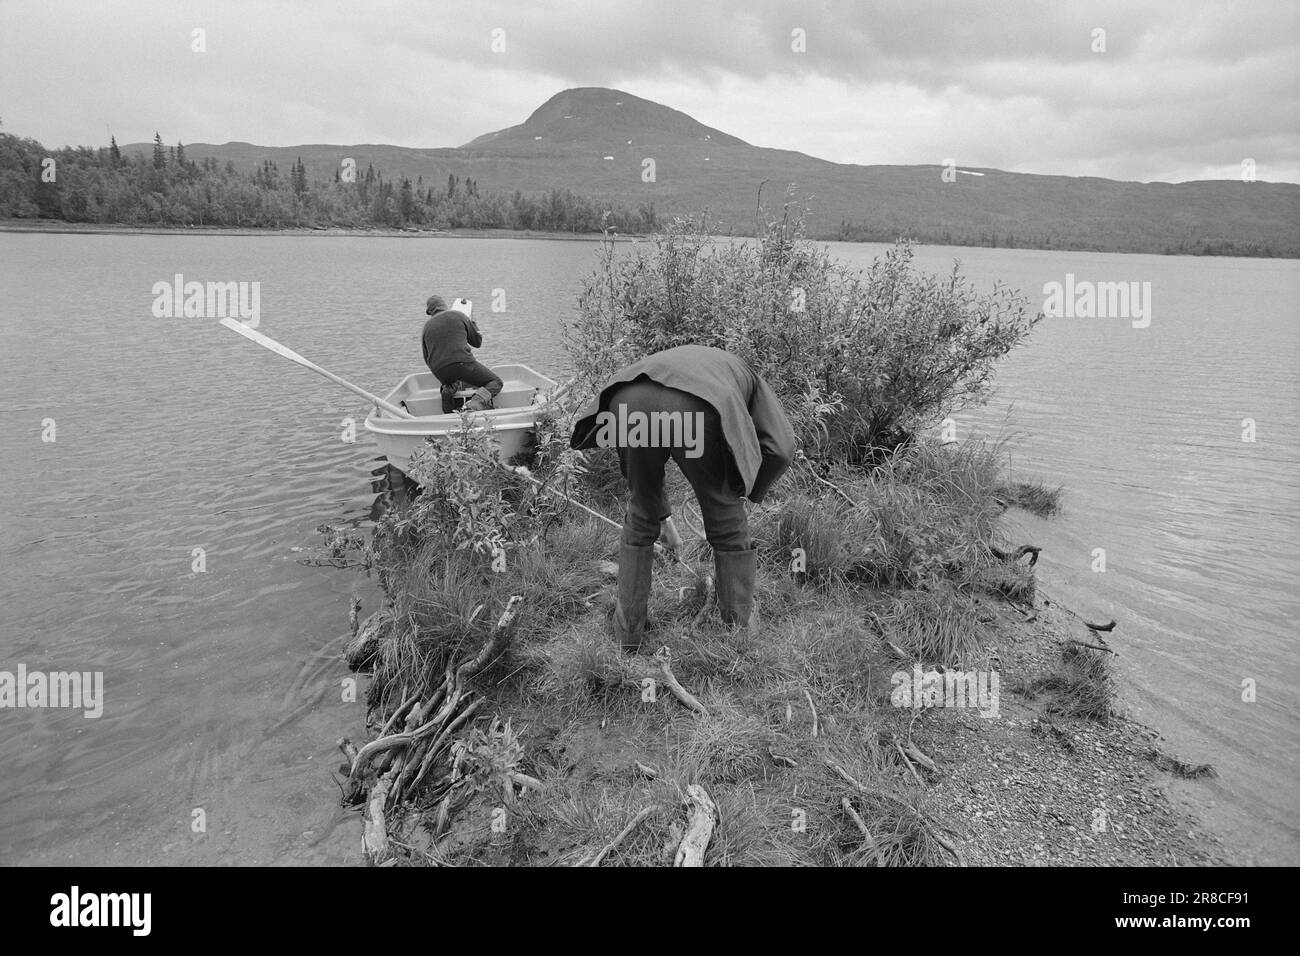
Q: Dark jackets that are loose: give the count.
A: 1